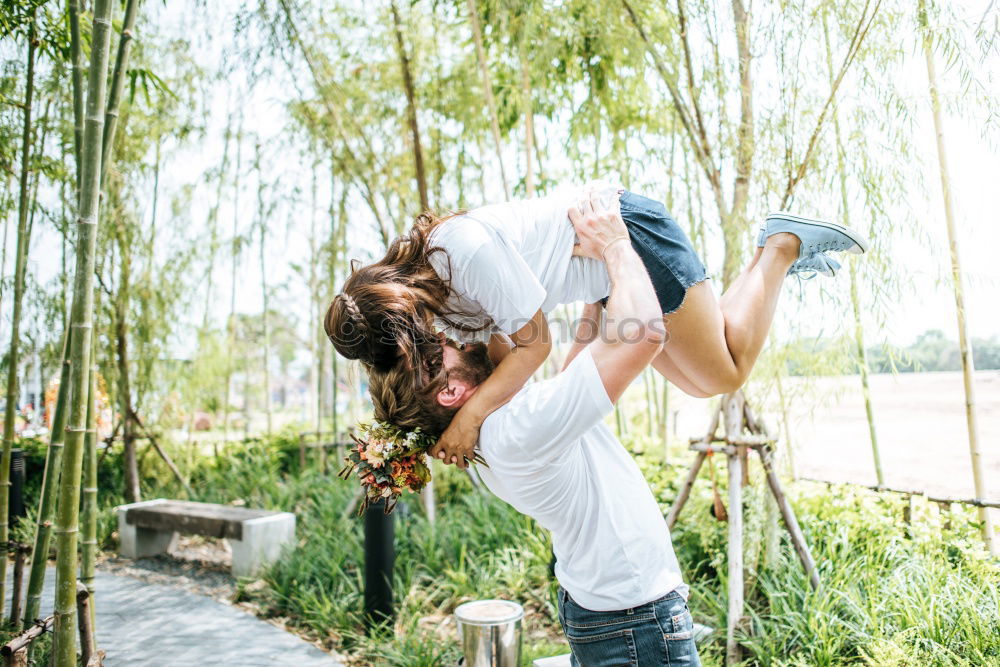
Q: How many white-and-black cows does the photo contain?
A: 0